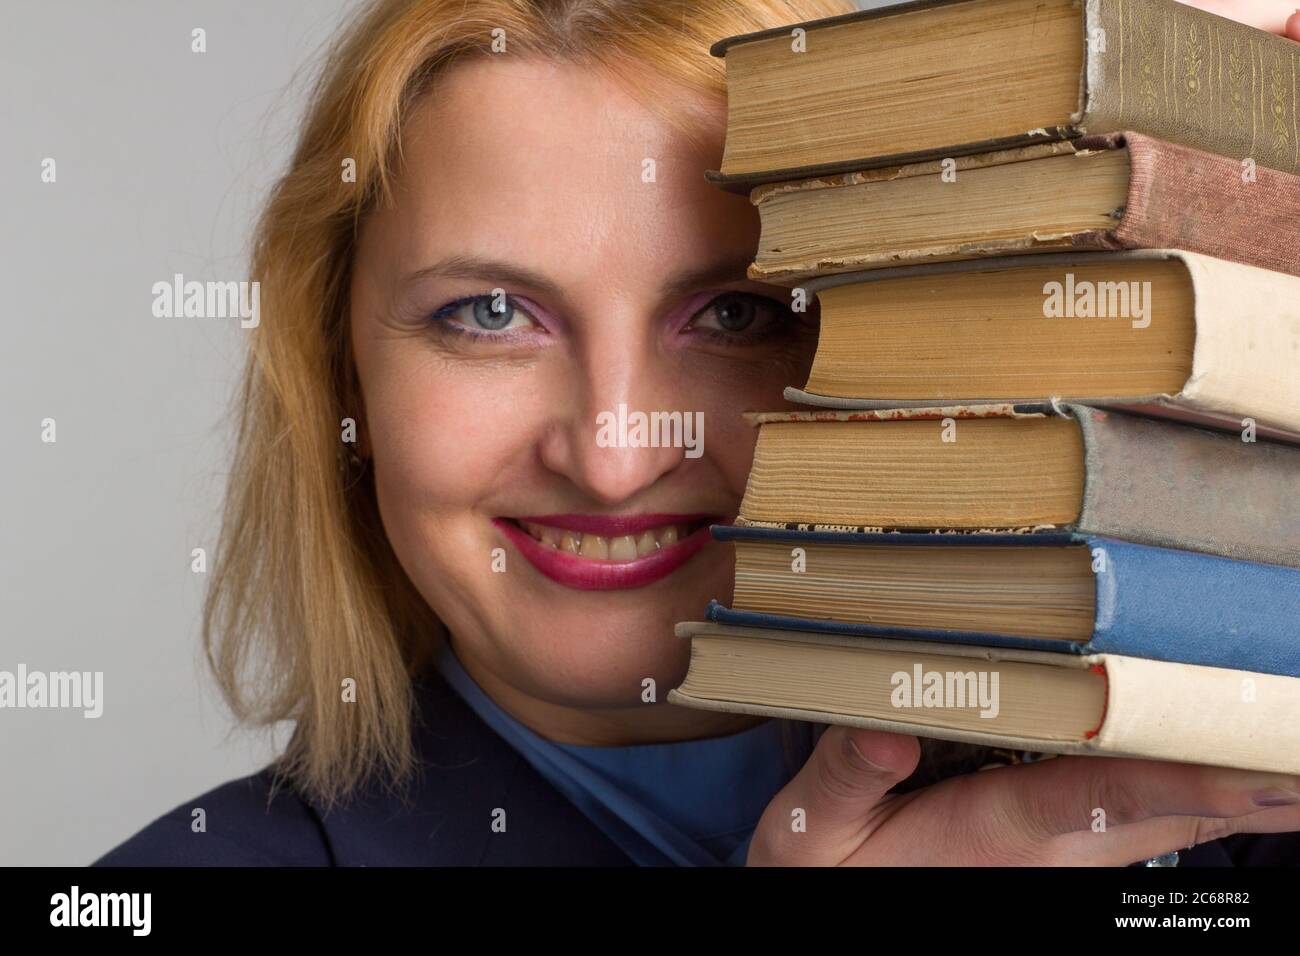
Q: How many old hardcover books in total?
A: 6